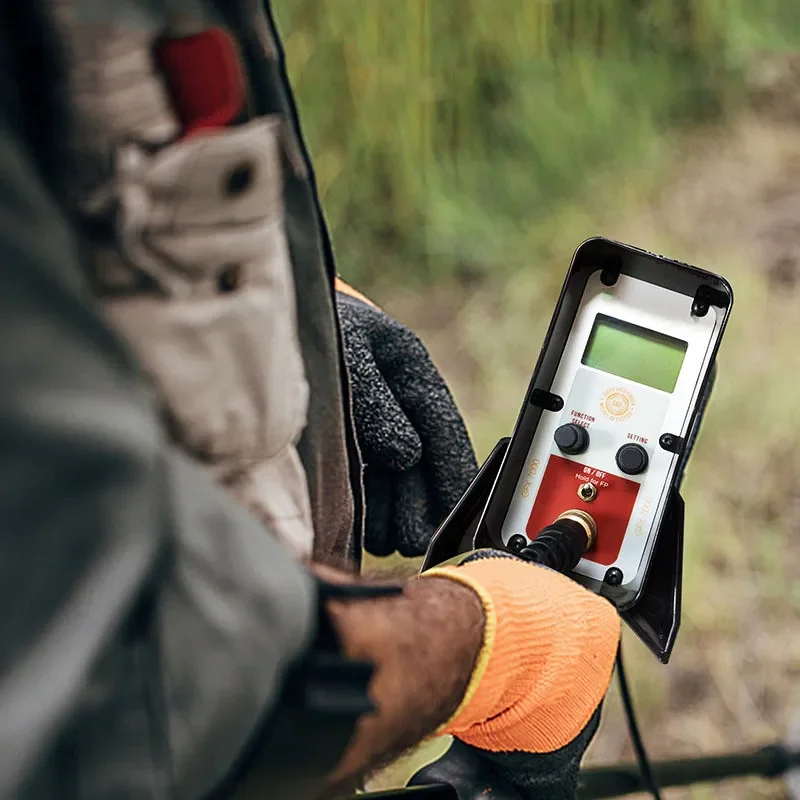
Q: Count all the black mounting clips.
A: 6